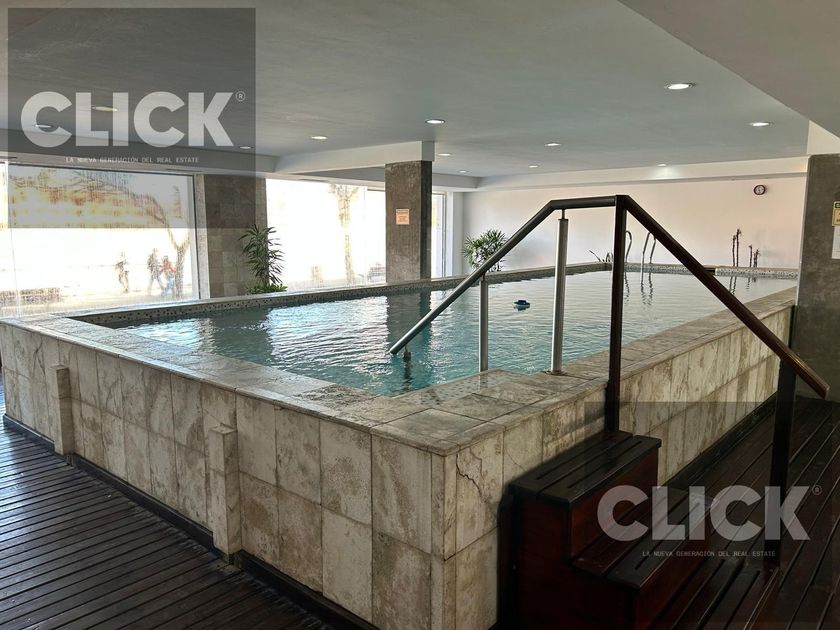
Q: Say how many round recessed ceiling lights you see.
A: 12